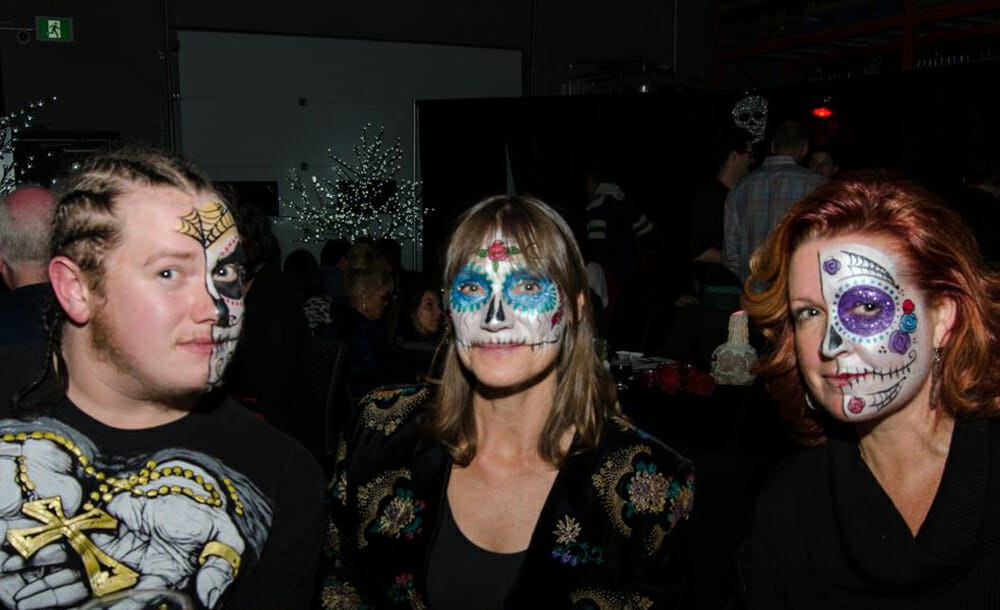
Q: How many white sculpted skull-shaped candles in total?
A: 1